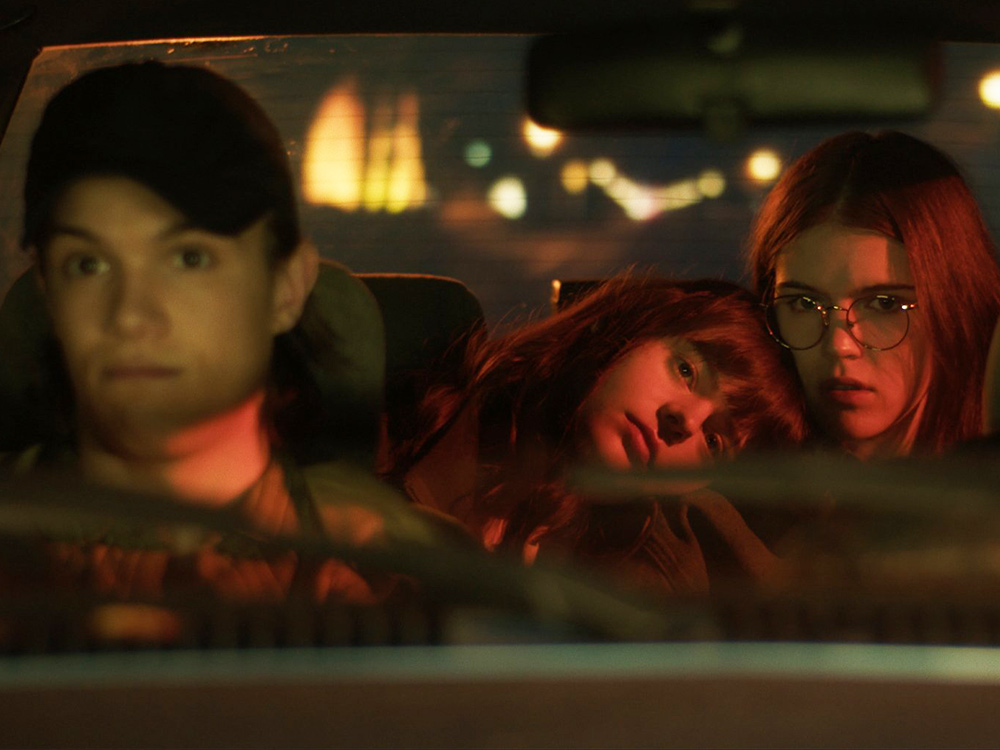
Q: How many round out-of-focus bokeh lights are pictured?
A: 8